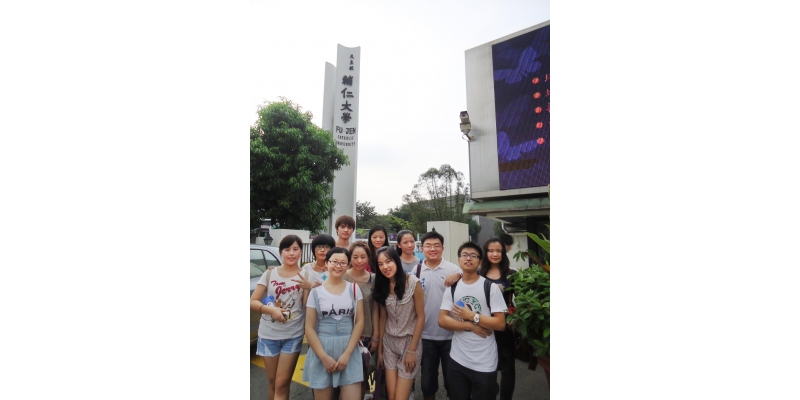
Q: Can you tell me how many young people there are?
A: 11